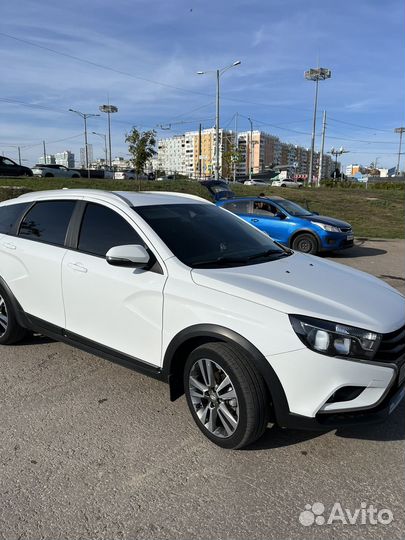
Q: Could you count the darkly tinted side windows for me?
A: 3